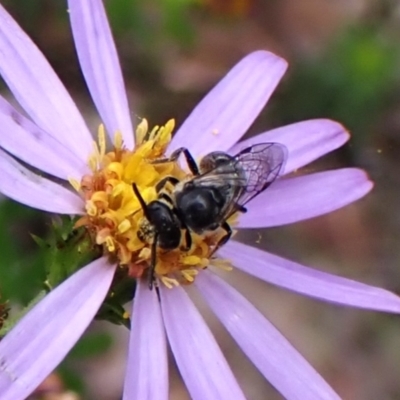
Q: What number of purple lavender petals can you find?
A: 12